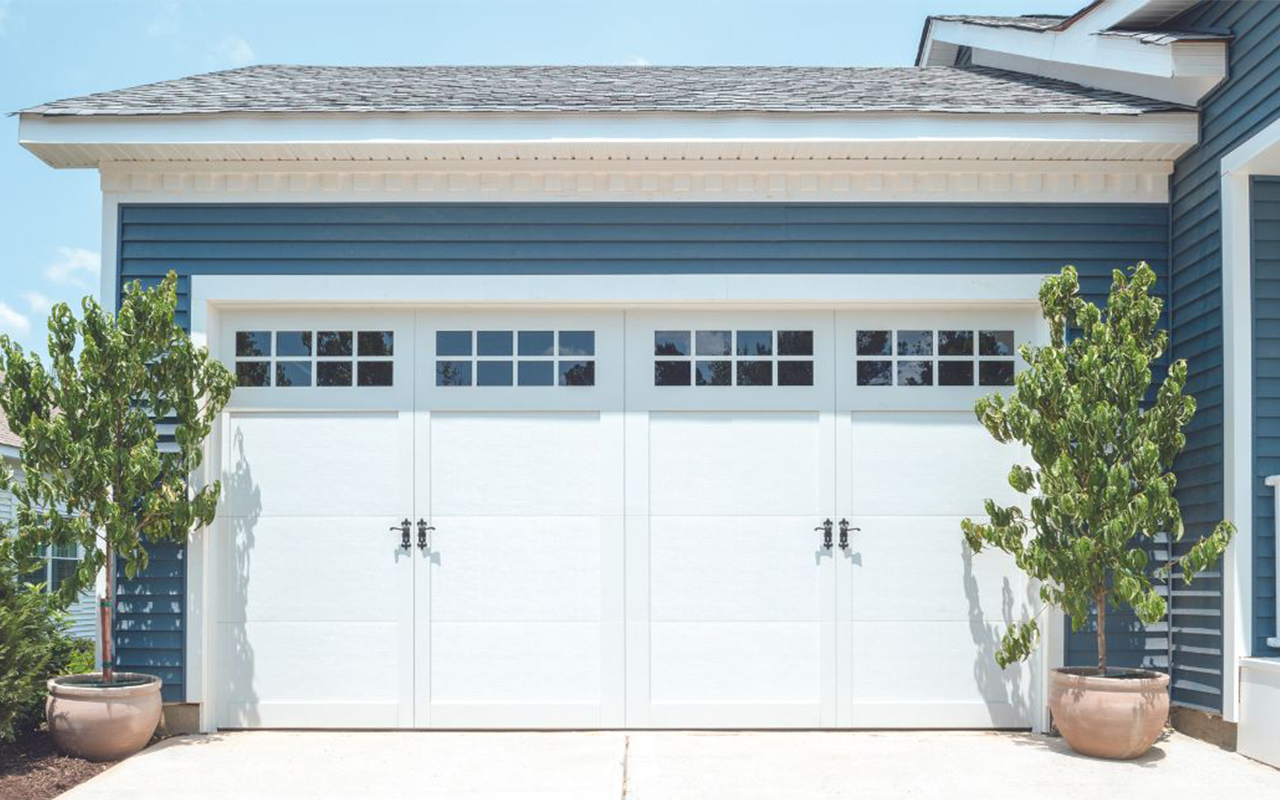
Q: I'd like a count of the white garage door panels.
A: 4